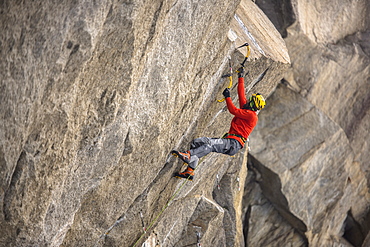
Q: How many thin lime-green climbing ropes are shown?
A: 1